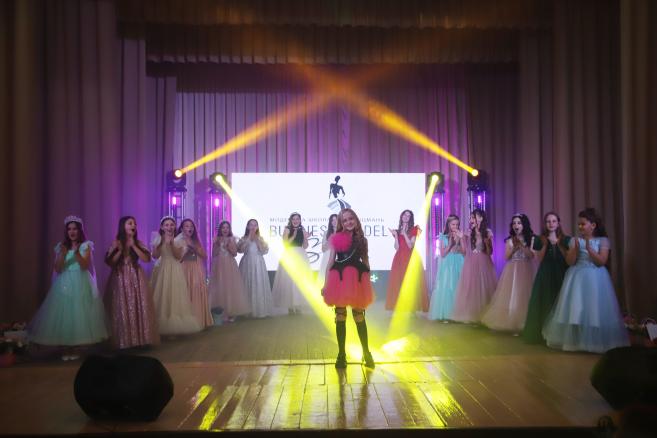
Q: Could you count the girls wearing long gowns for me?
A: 14